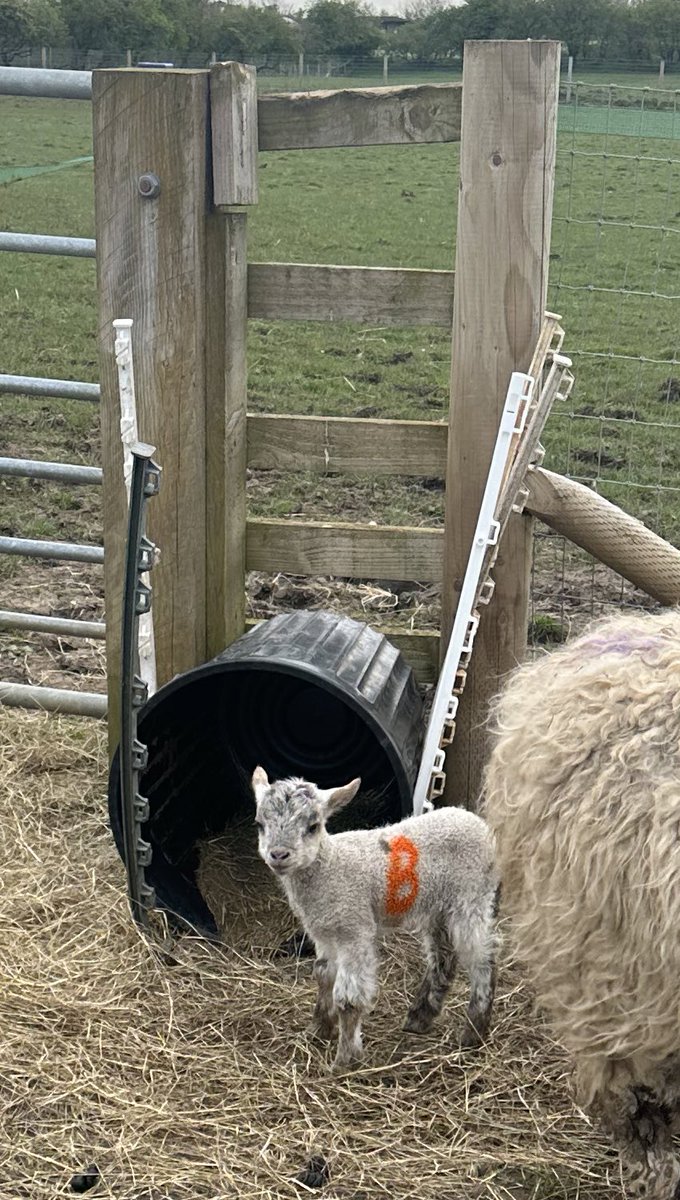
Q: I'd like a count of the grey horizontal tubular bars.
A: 7